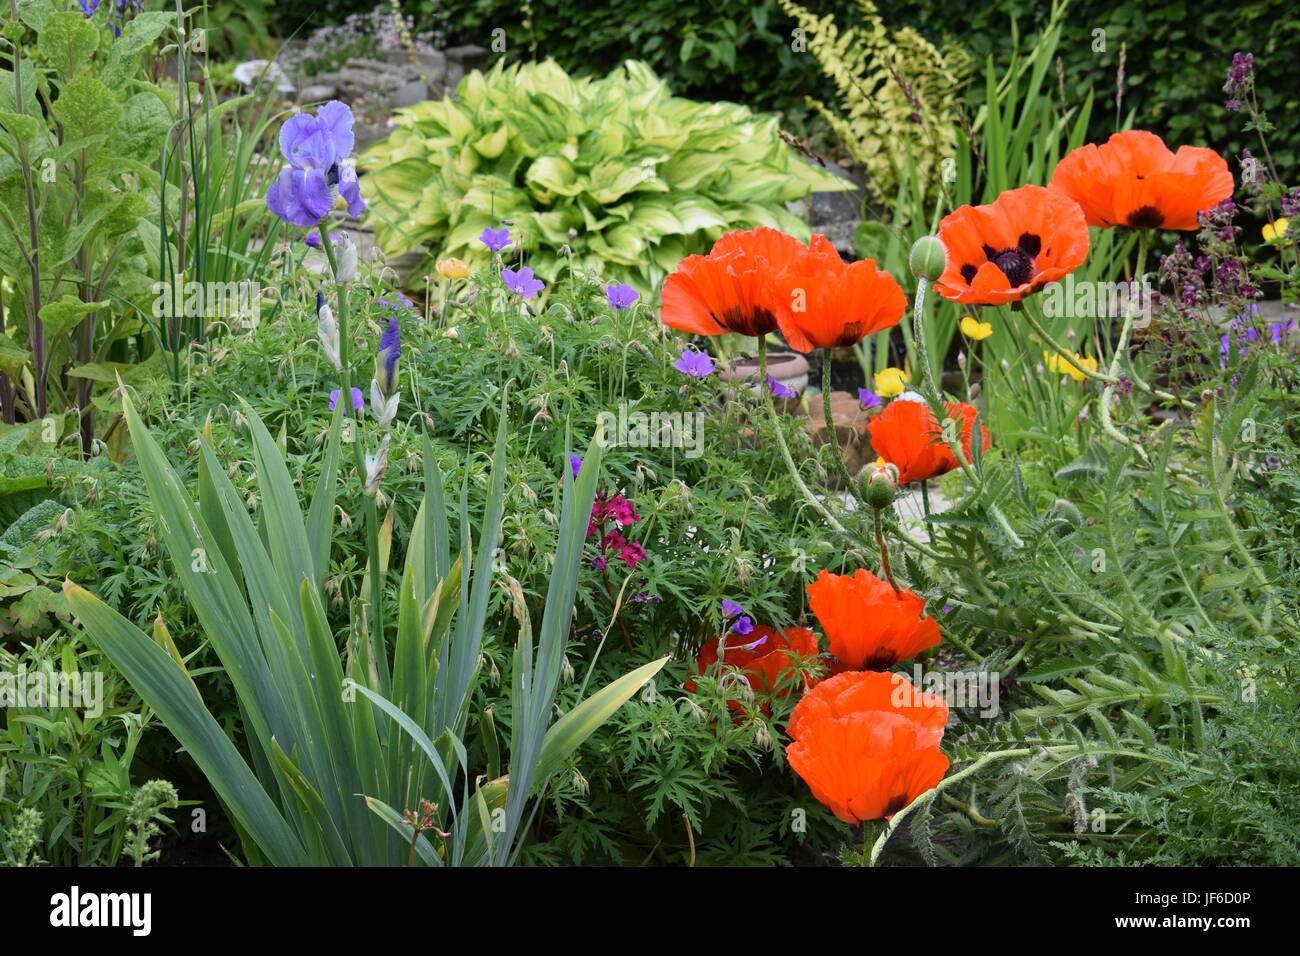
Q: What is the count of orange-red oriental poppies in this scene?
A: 8